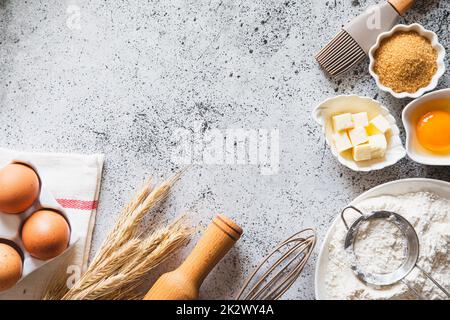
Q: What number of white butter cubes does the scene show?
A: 7